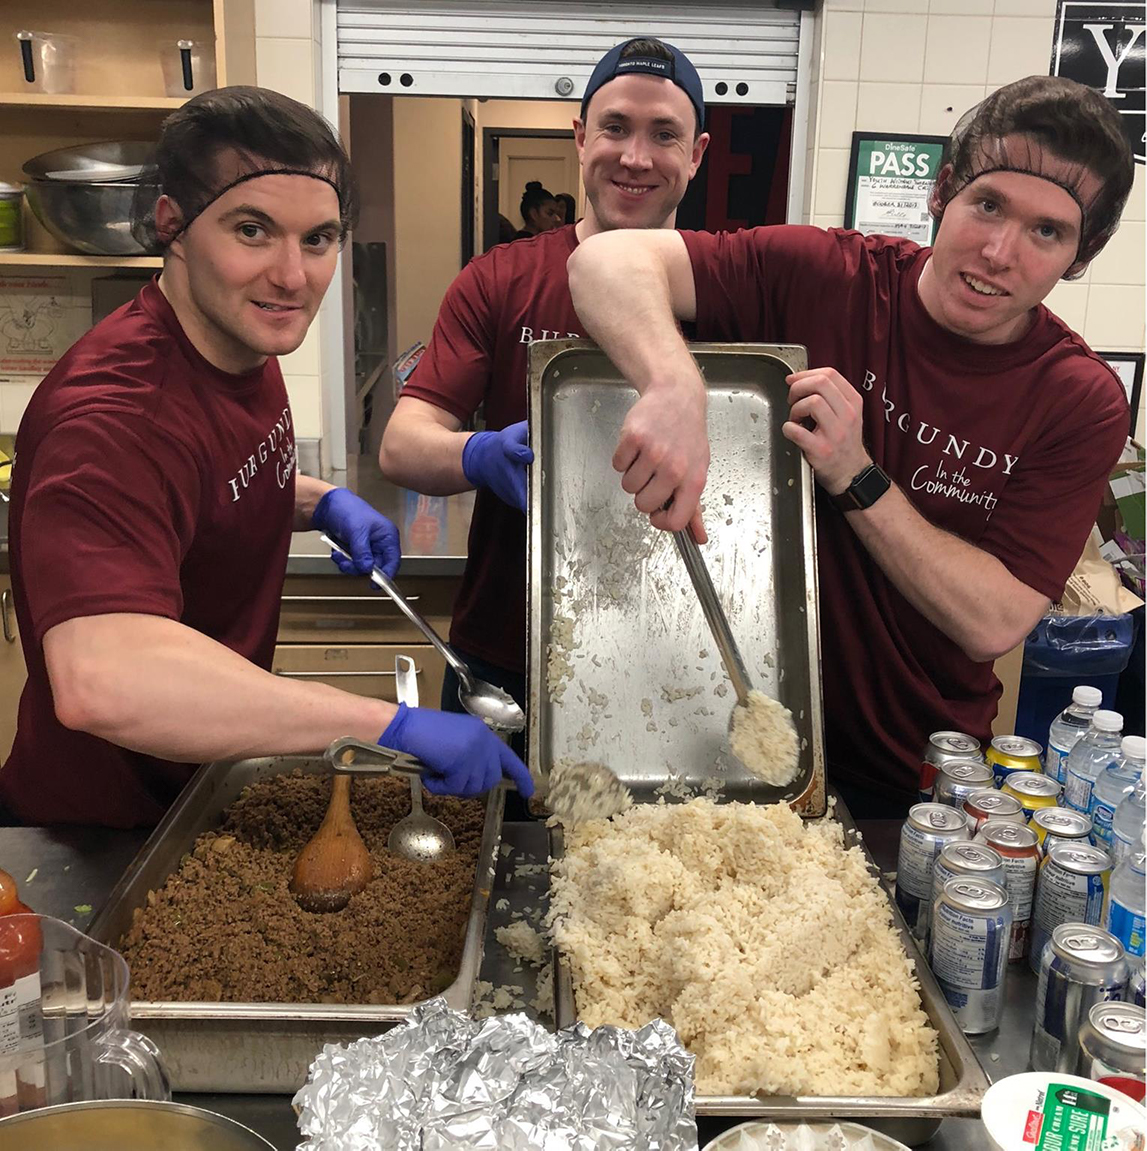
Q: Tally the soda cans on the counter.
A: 13